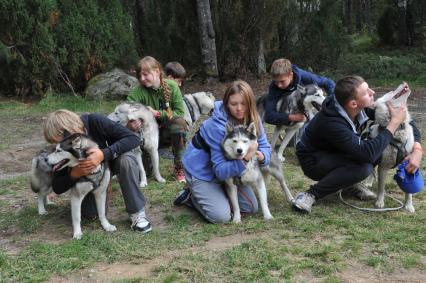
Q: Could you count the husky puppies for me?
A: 6